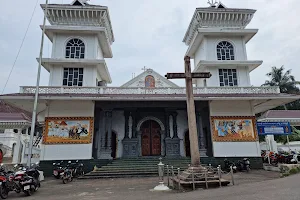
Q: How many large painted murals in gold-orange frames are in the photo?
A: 2